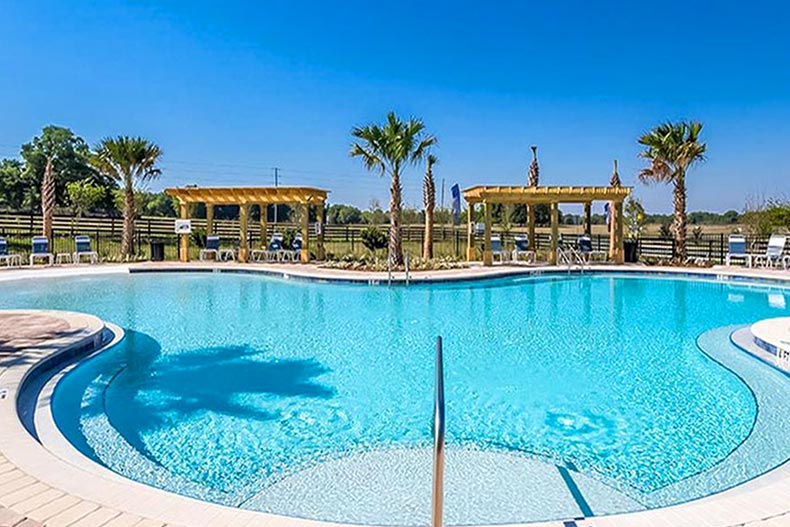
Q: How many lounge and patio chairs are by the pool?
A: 12